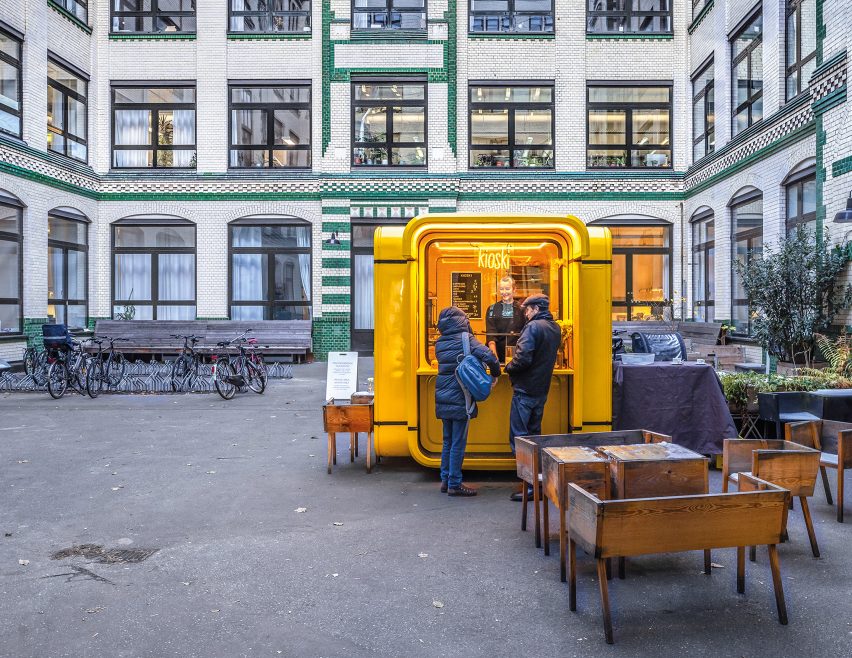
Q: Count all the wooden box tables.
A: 2